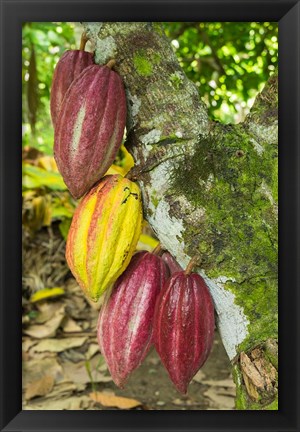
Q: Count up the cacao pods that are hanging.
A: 5